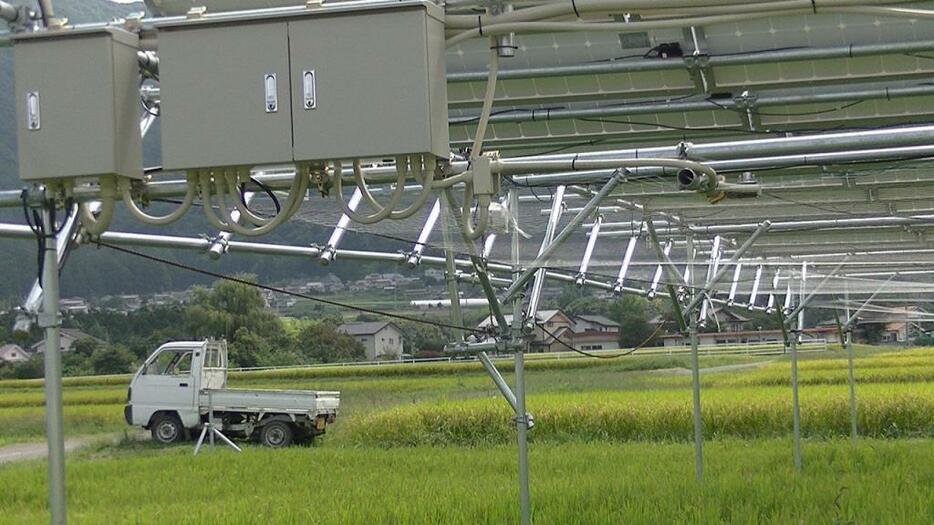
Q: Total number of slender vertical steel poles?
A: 5